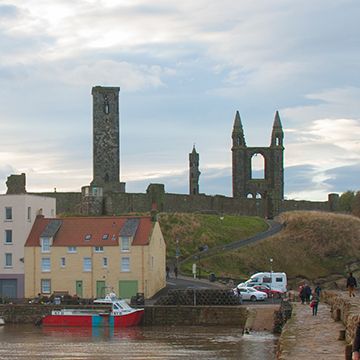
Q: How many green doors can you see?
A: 3